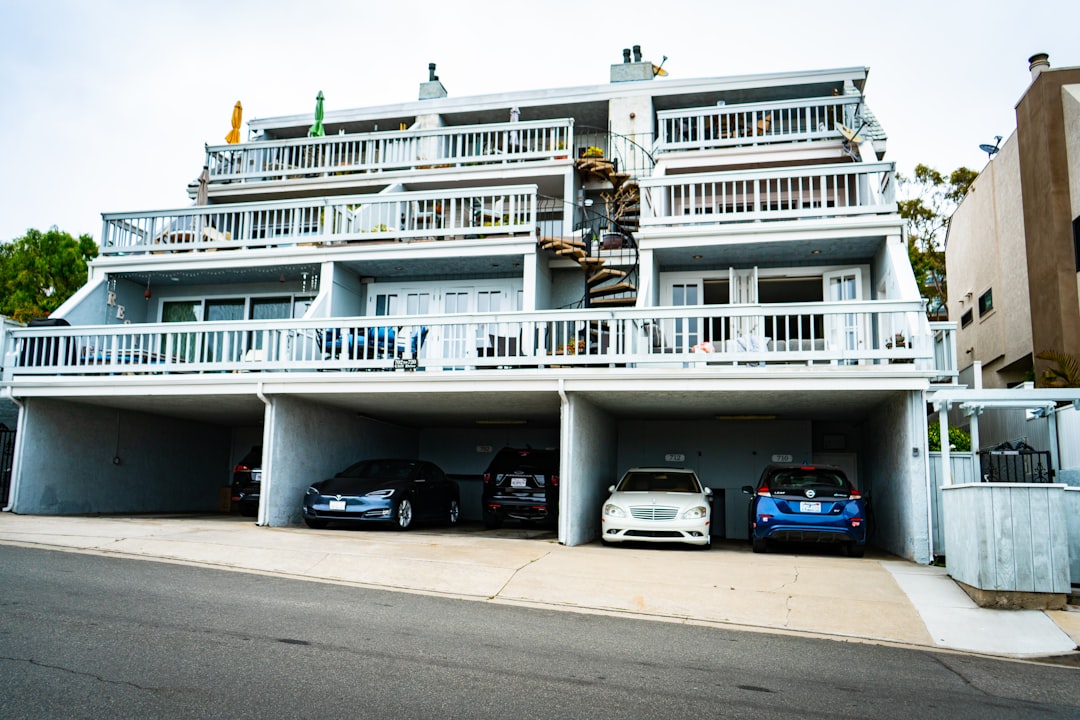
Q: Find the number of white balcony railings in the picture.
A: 5